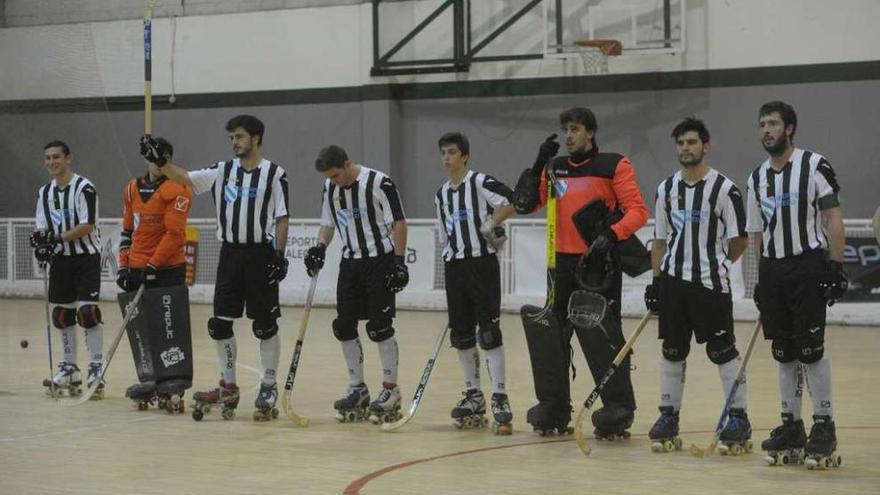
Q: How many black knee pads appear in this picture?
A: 12